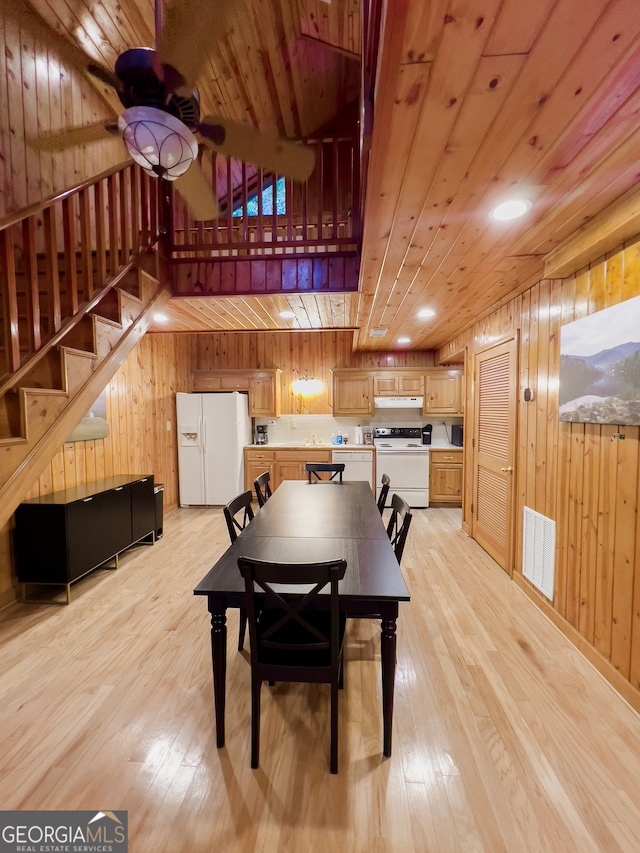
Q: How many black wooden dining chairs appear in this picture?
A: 6